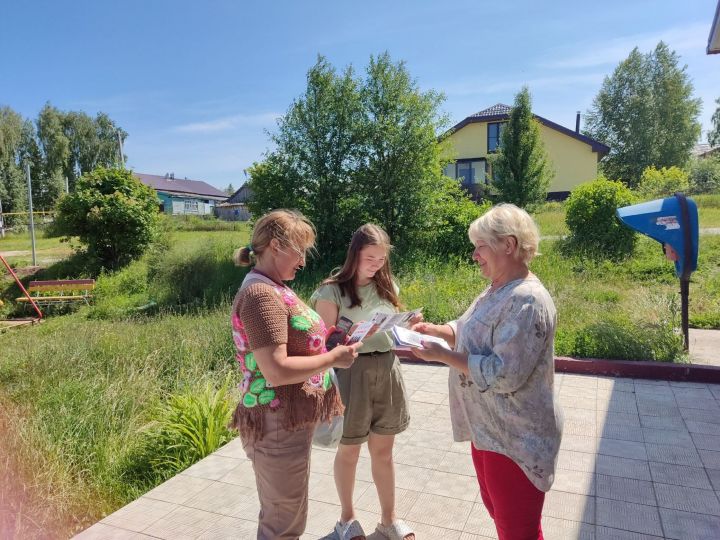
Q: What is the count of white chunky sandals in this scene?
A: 2